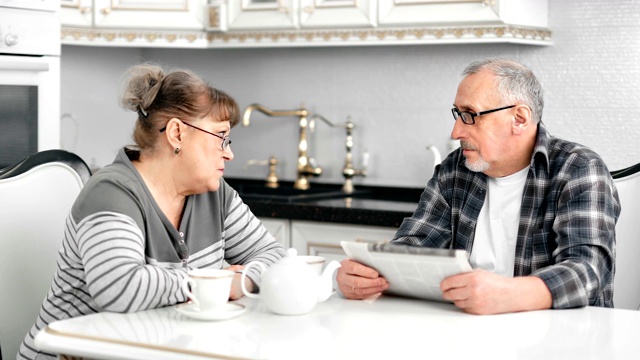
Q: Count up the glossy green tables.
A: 0